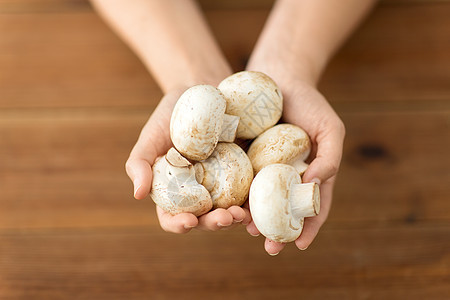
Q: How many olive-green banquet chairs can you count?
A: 0